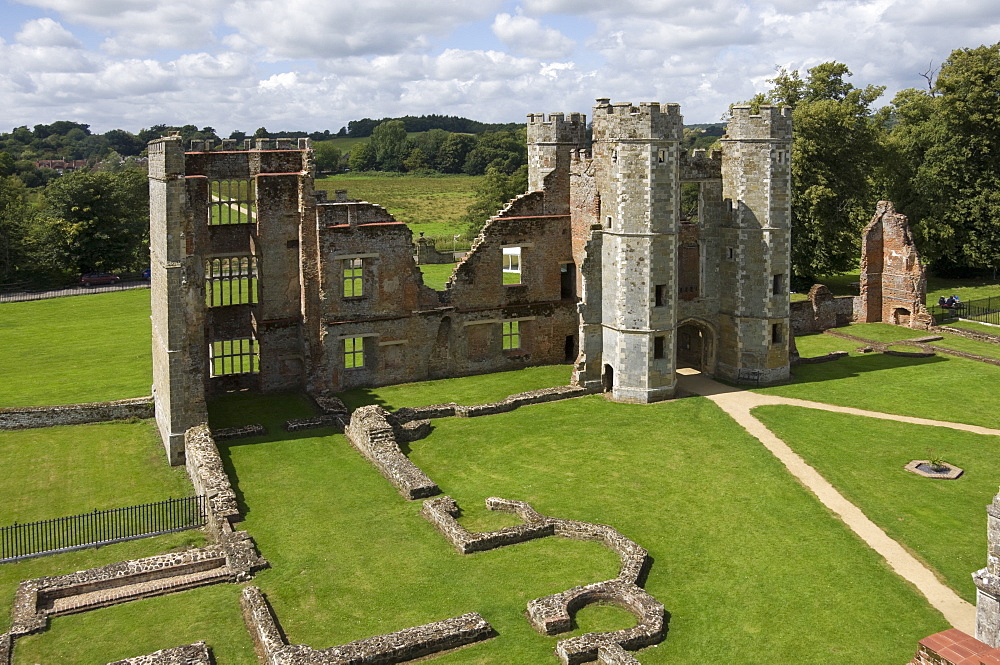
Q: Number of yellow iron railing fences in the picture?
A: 0